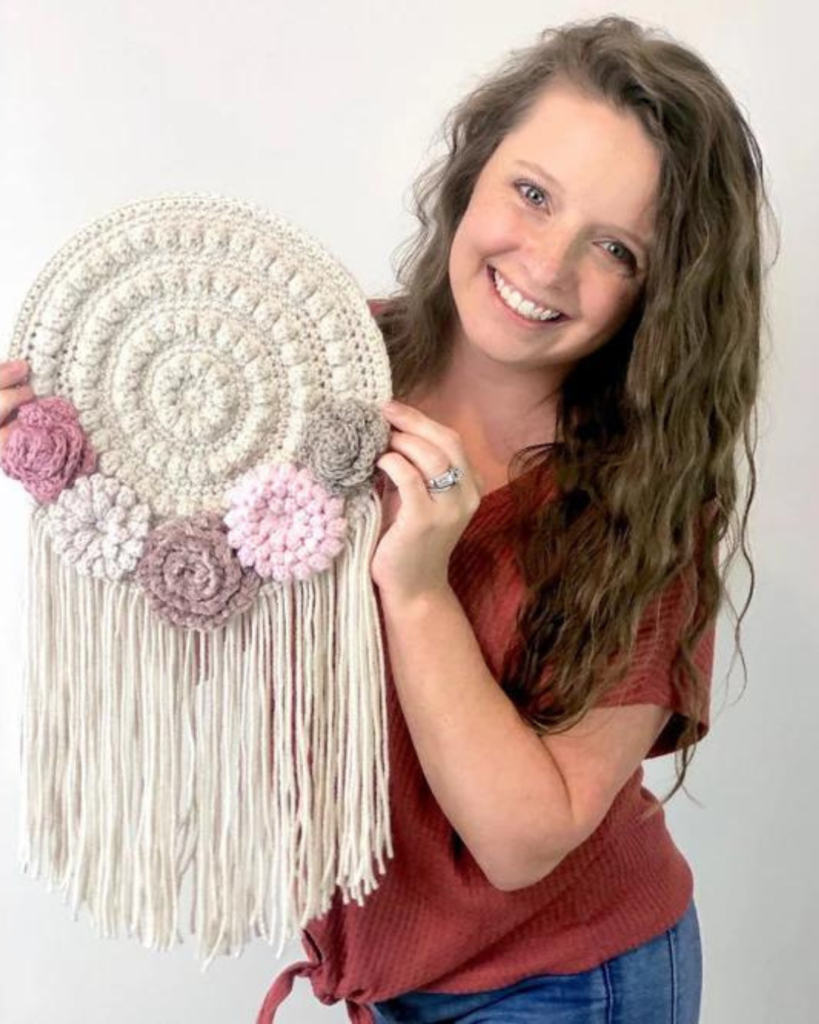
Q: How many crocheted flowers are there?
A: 5